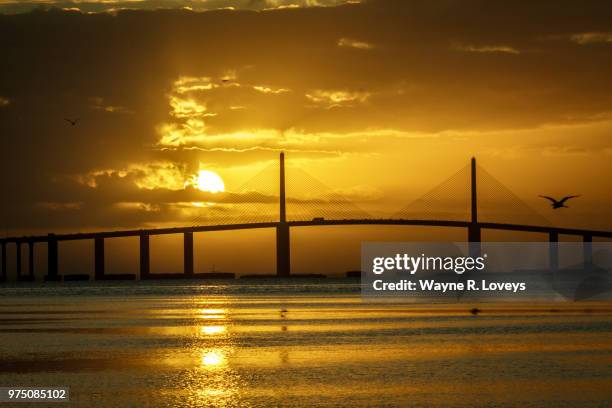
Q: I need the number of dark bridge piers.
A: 11